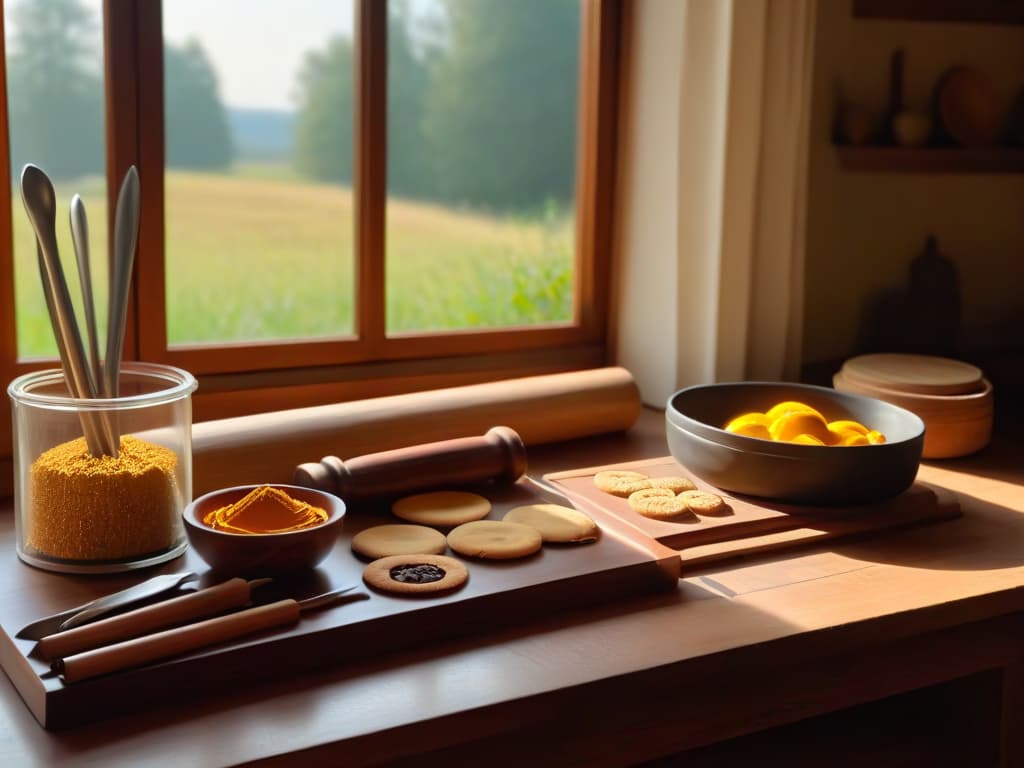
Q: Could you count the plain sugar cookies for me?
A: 4